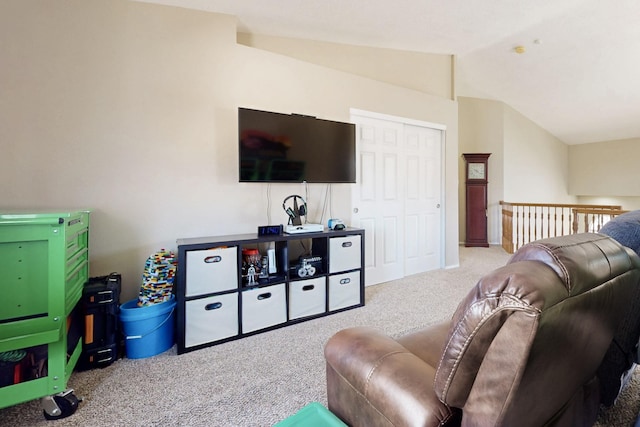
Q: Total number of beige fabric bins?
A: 6